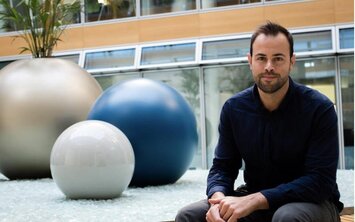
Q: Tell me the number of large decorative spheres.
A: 3